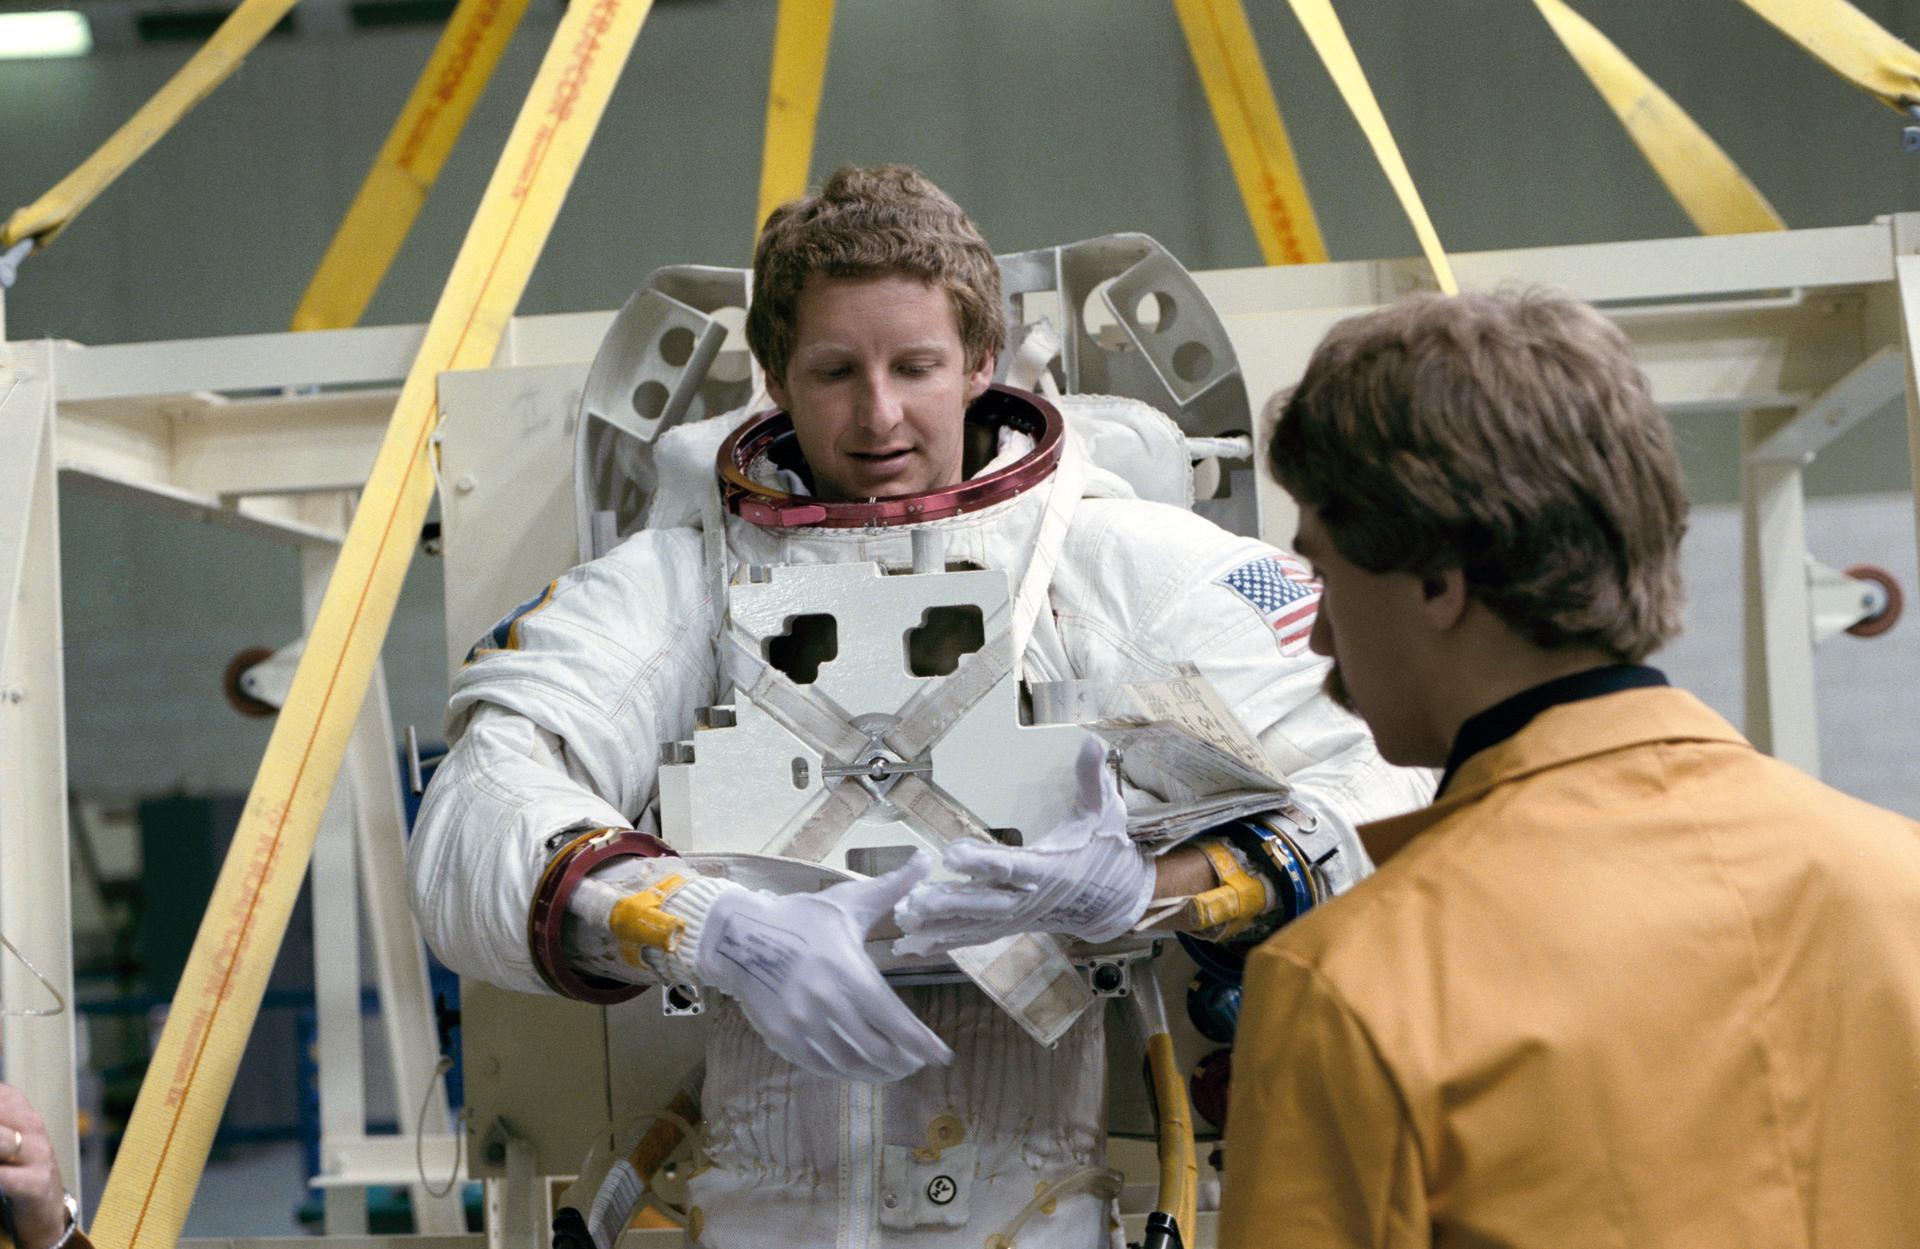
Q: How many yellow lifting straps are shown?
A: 8